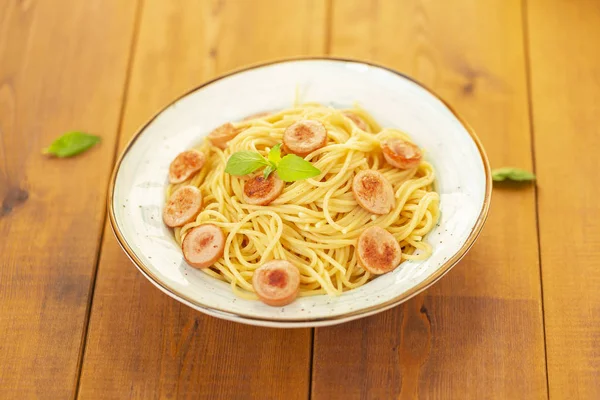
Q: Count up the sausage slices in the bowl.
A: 11